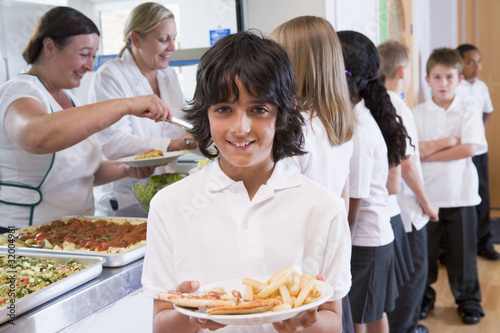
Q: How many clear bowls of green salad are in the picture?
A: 1